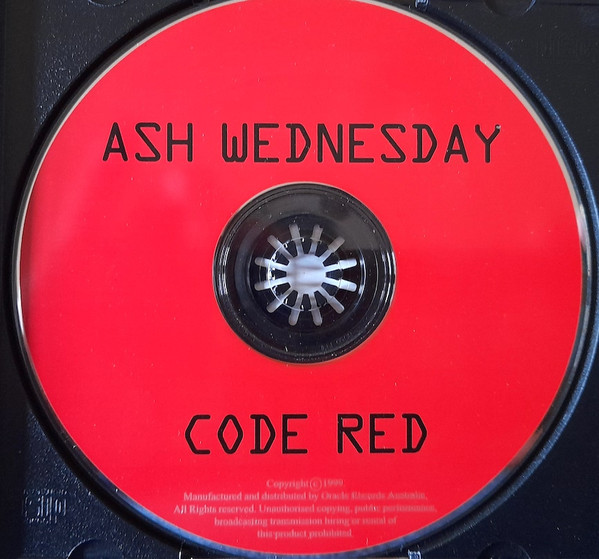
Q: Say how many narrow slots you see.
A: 12